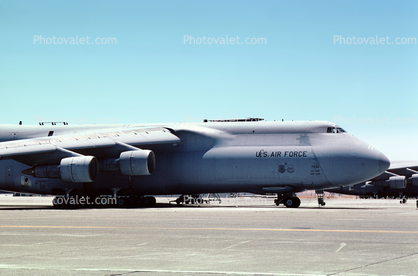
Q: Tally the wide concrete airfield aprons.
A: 1